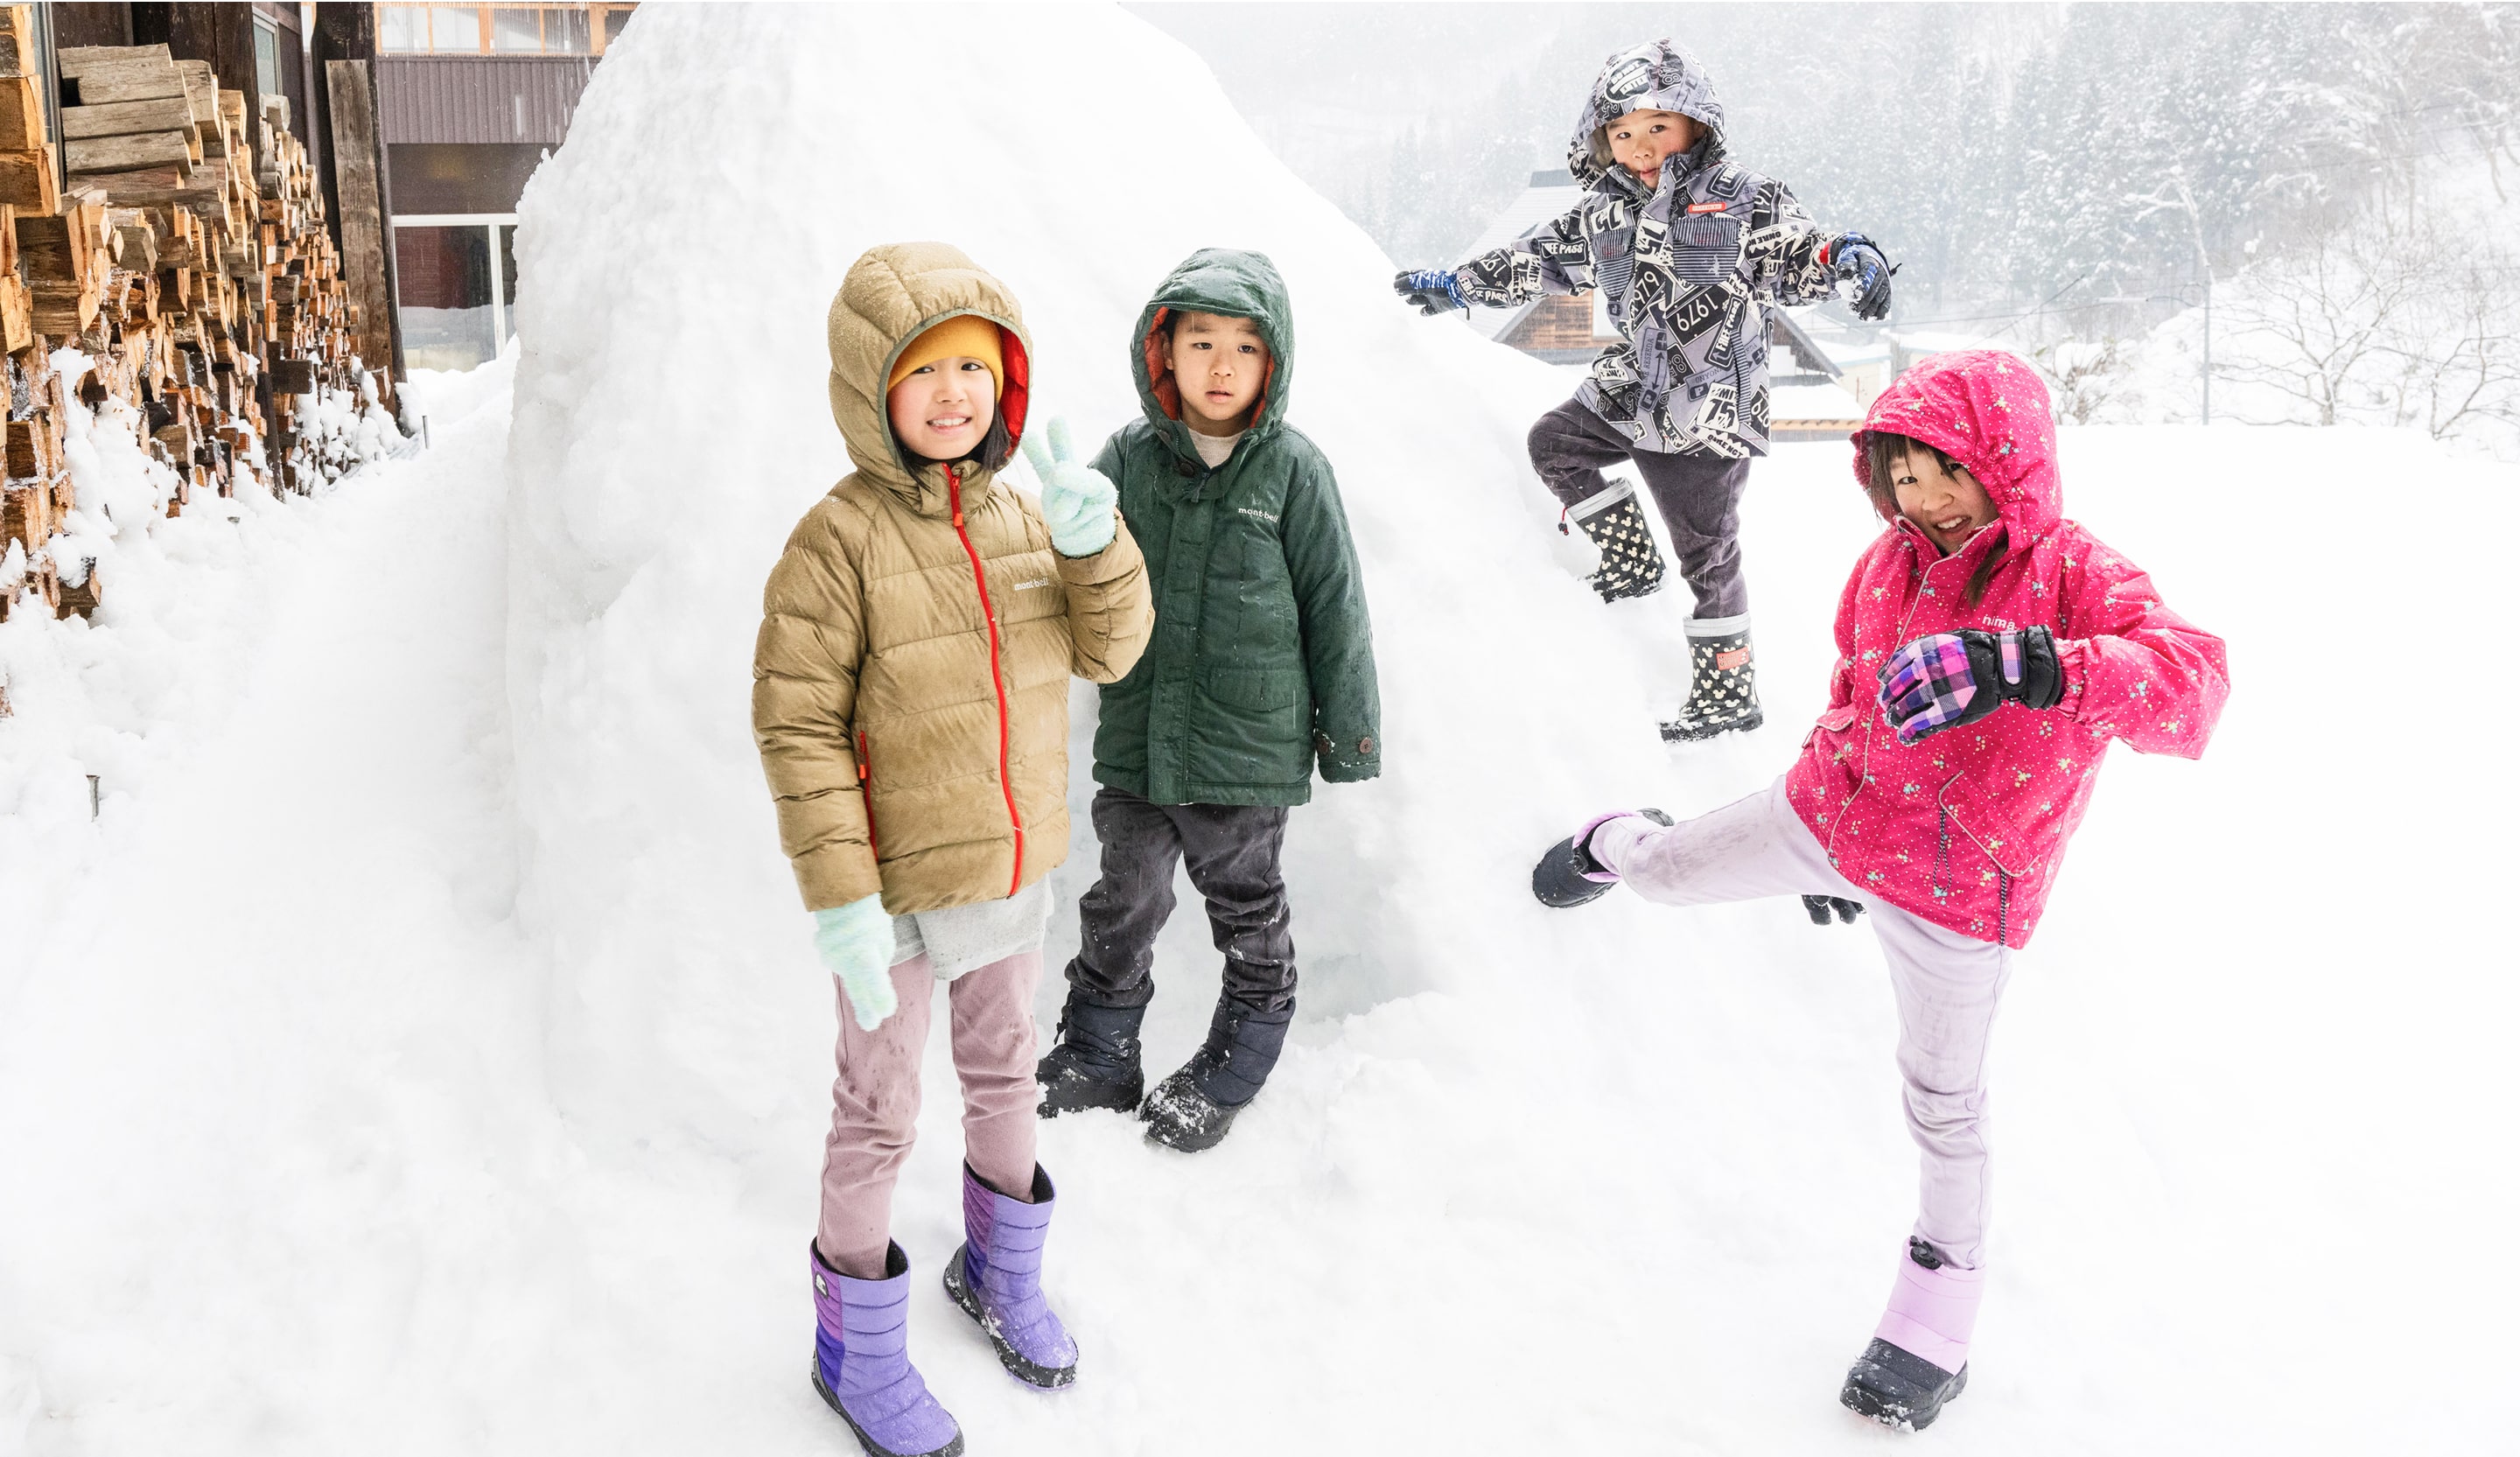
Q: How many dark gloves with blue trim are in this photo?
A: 2